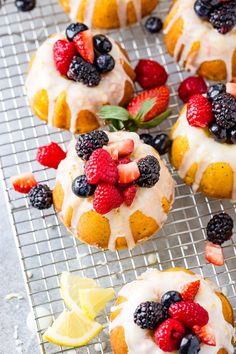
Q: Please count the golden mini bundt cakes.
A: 6